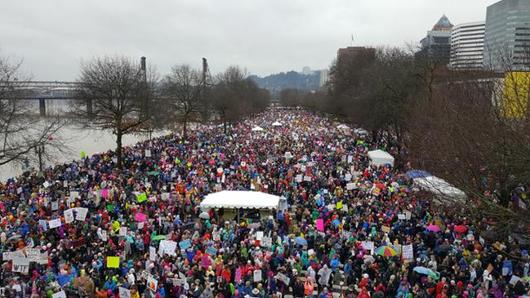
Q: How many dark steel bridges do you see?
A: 1